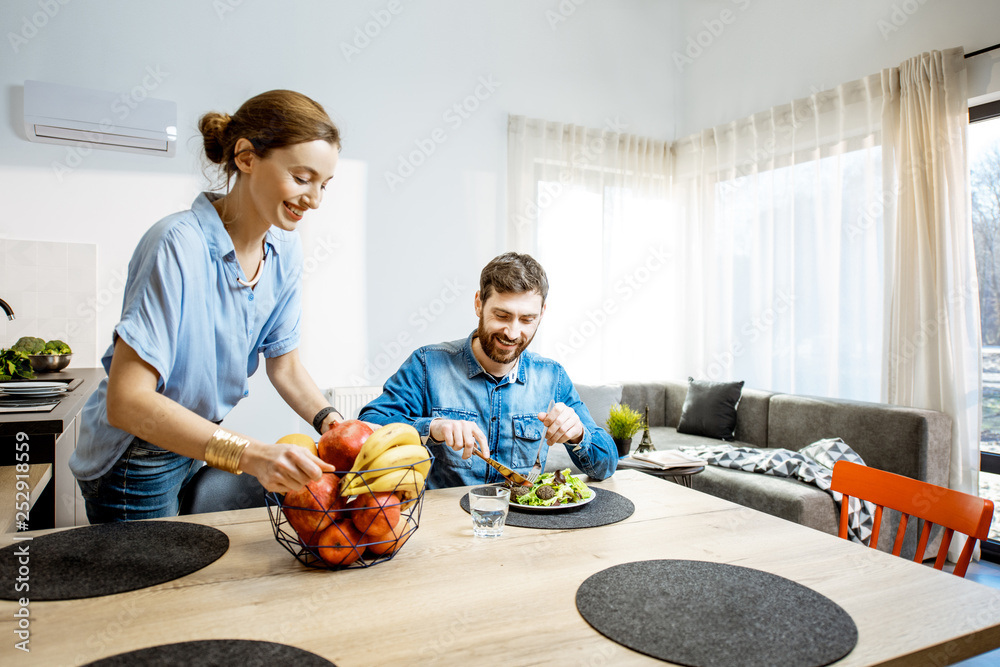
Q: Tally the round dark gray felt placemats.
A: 4